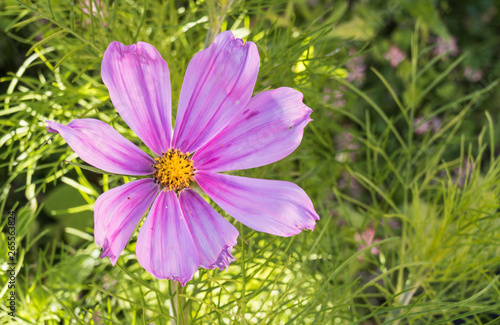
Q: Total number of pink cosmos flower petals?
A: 8